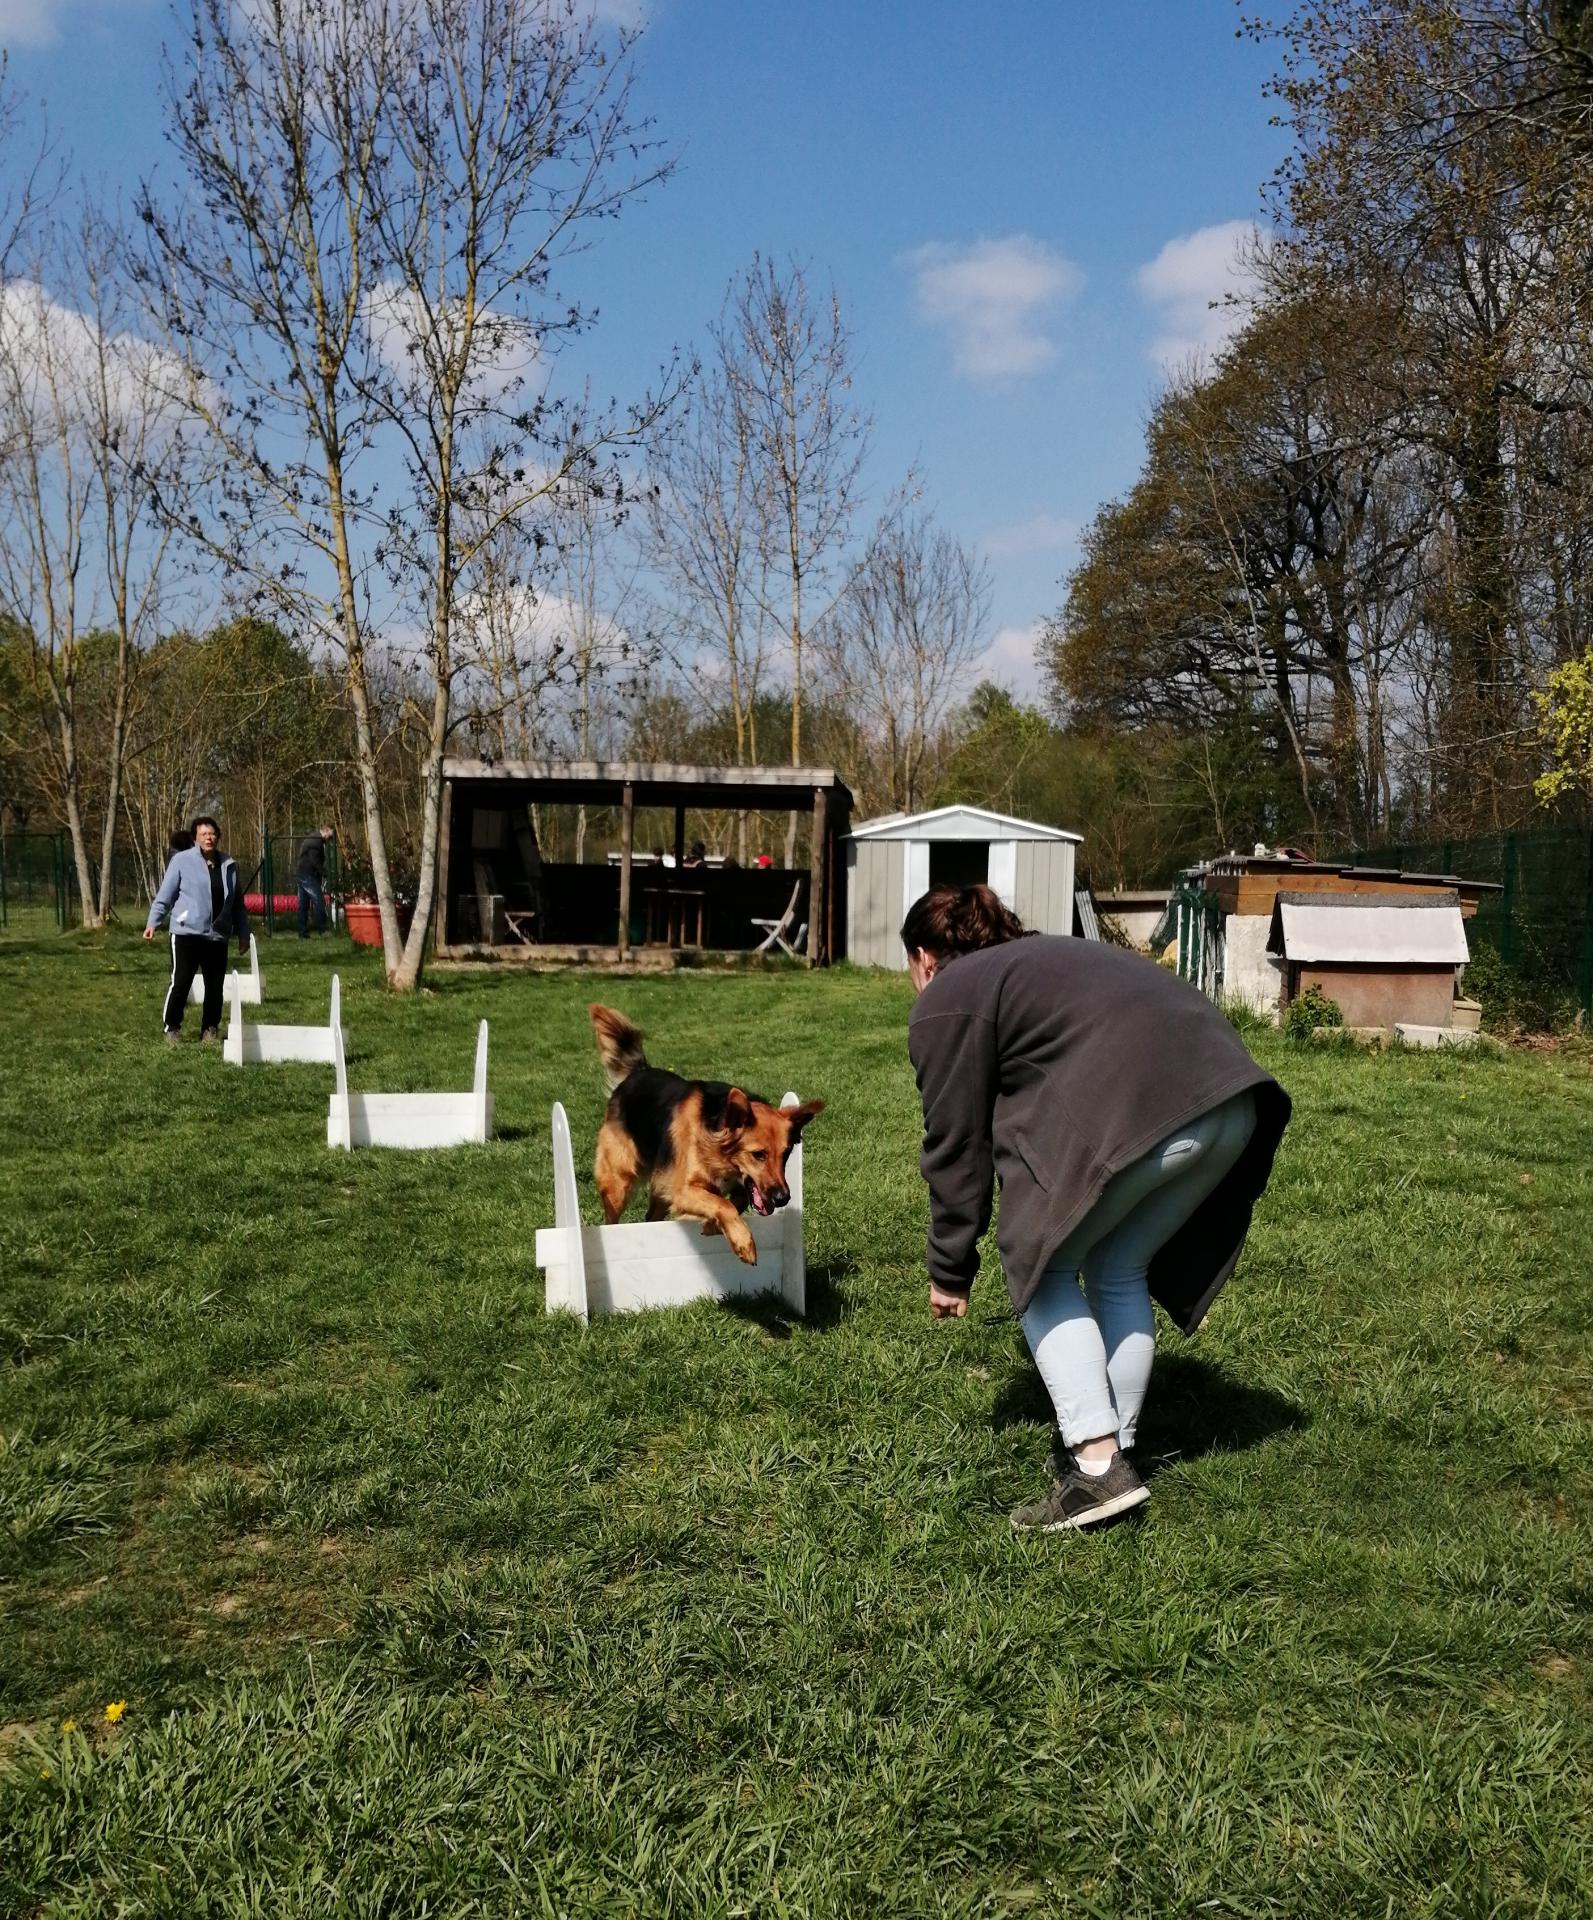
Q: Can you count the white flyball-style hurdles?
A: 4